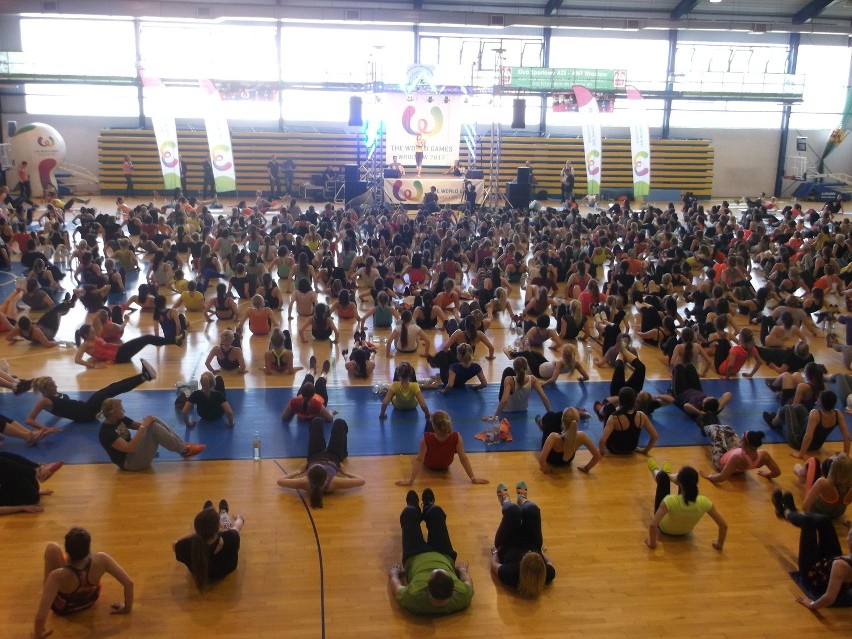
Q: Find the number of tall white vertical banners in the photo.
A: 4